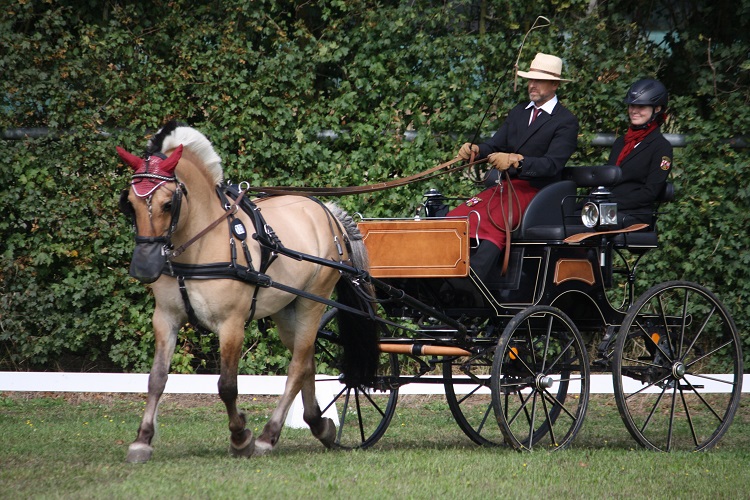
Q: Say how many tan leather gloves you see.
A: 2